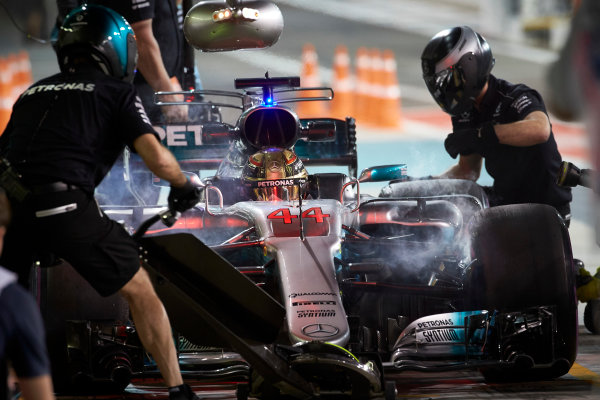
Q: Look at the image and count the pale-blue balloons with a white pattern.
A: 0